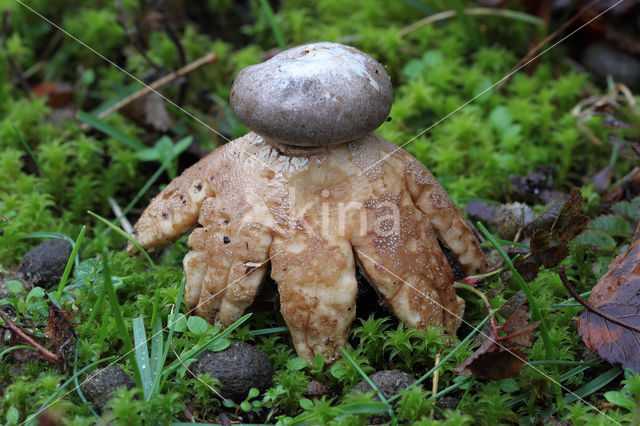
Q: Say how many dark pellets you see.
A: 4